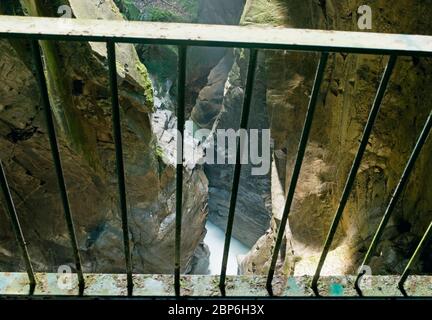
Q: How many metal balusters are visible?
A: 9